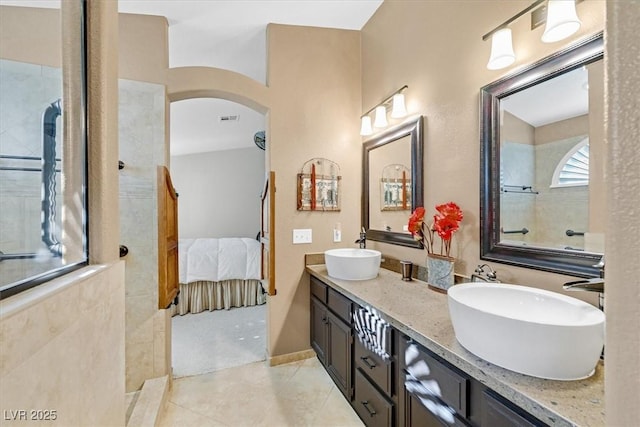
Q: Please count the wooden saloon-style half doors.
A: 2